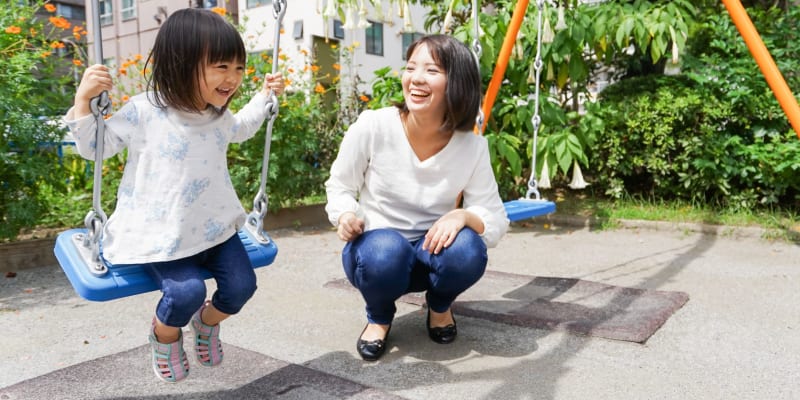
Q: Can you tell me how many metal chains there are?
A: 4